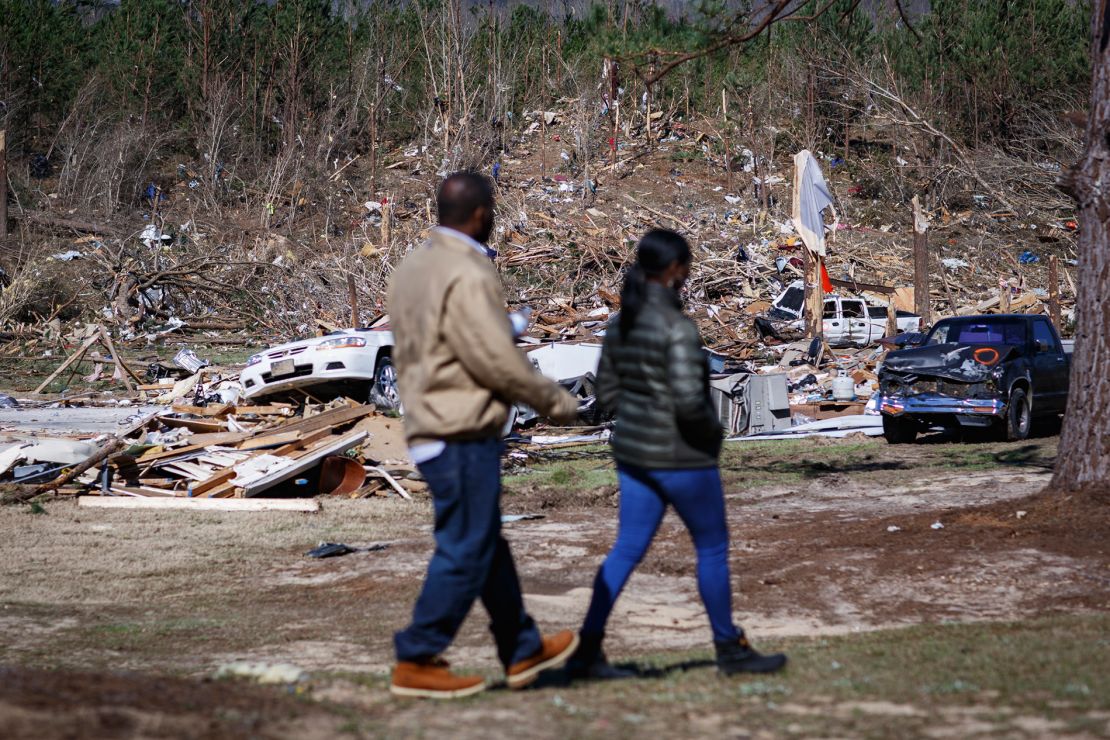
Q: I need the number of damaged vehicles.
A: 3